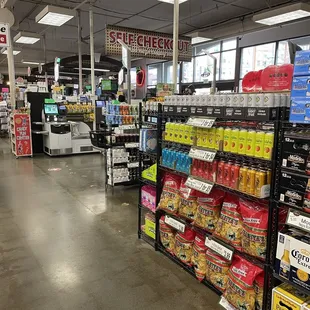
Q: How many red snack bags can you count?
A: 11